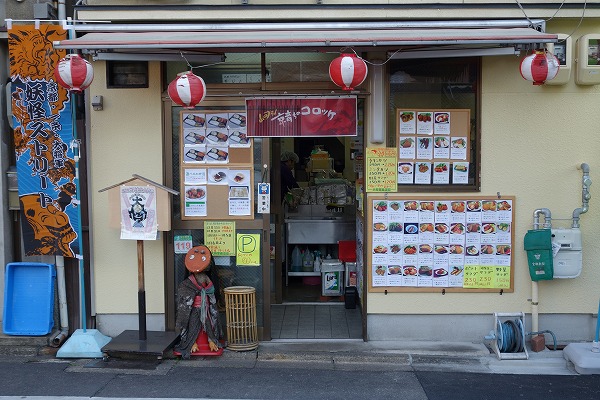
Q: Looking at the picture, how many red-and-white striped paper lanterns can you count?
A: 4